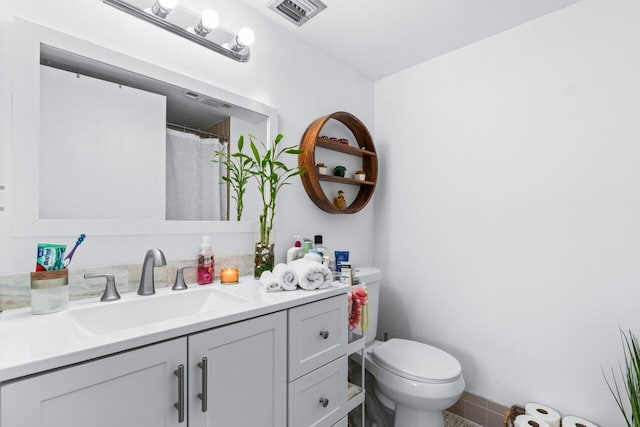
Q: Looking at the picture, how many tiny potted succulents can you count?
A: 3